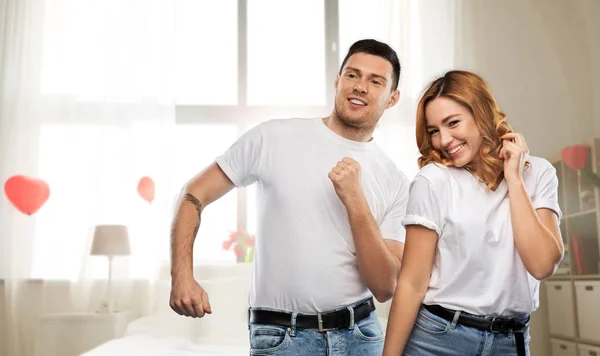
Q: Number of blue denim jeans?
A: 2